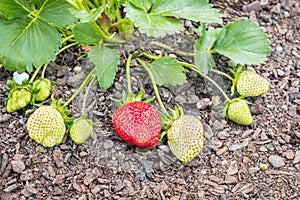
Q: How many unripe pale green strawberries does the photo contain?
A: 7